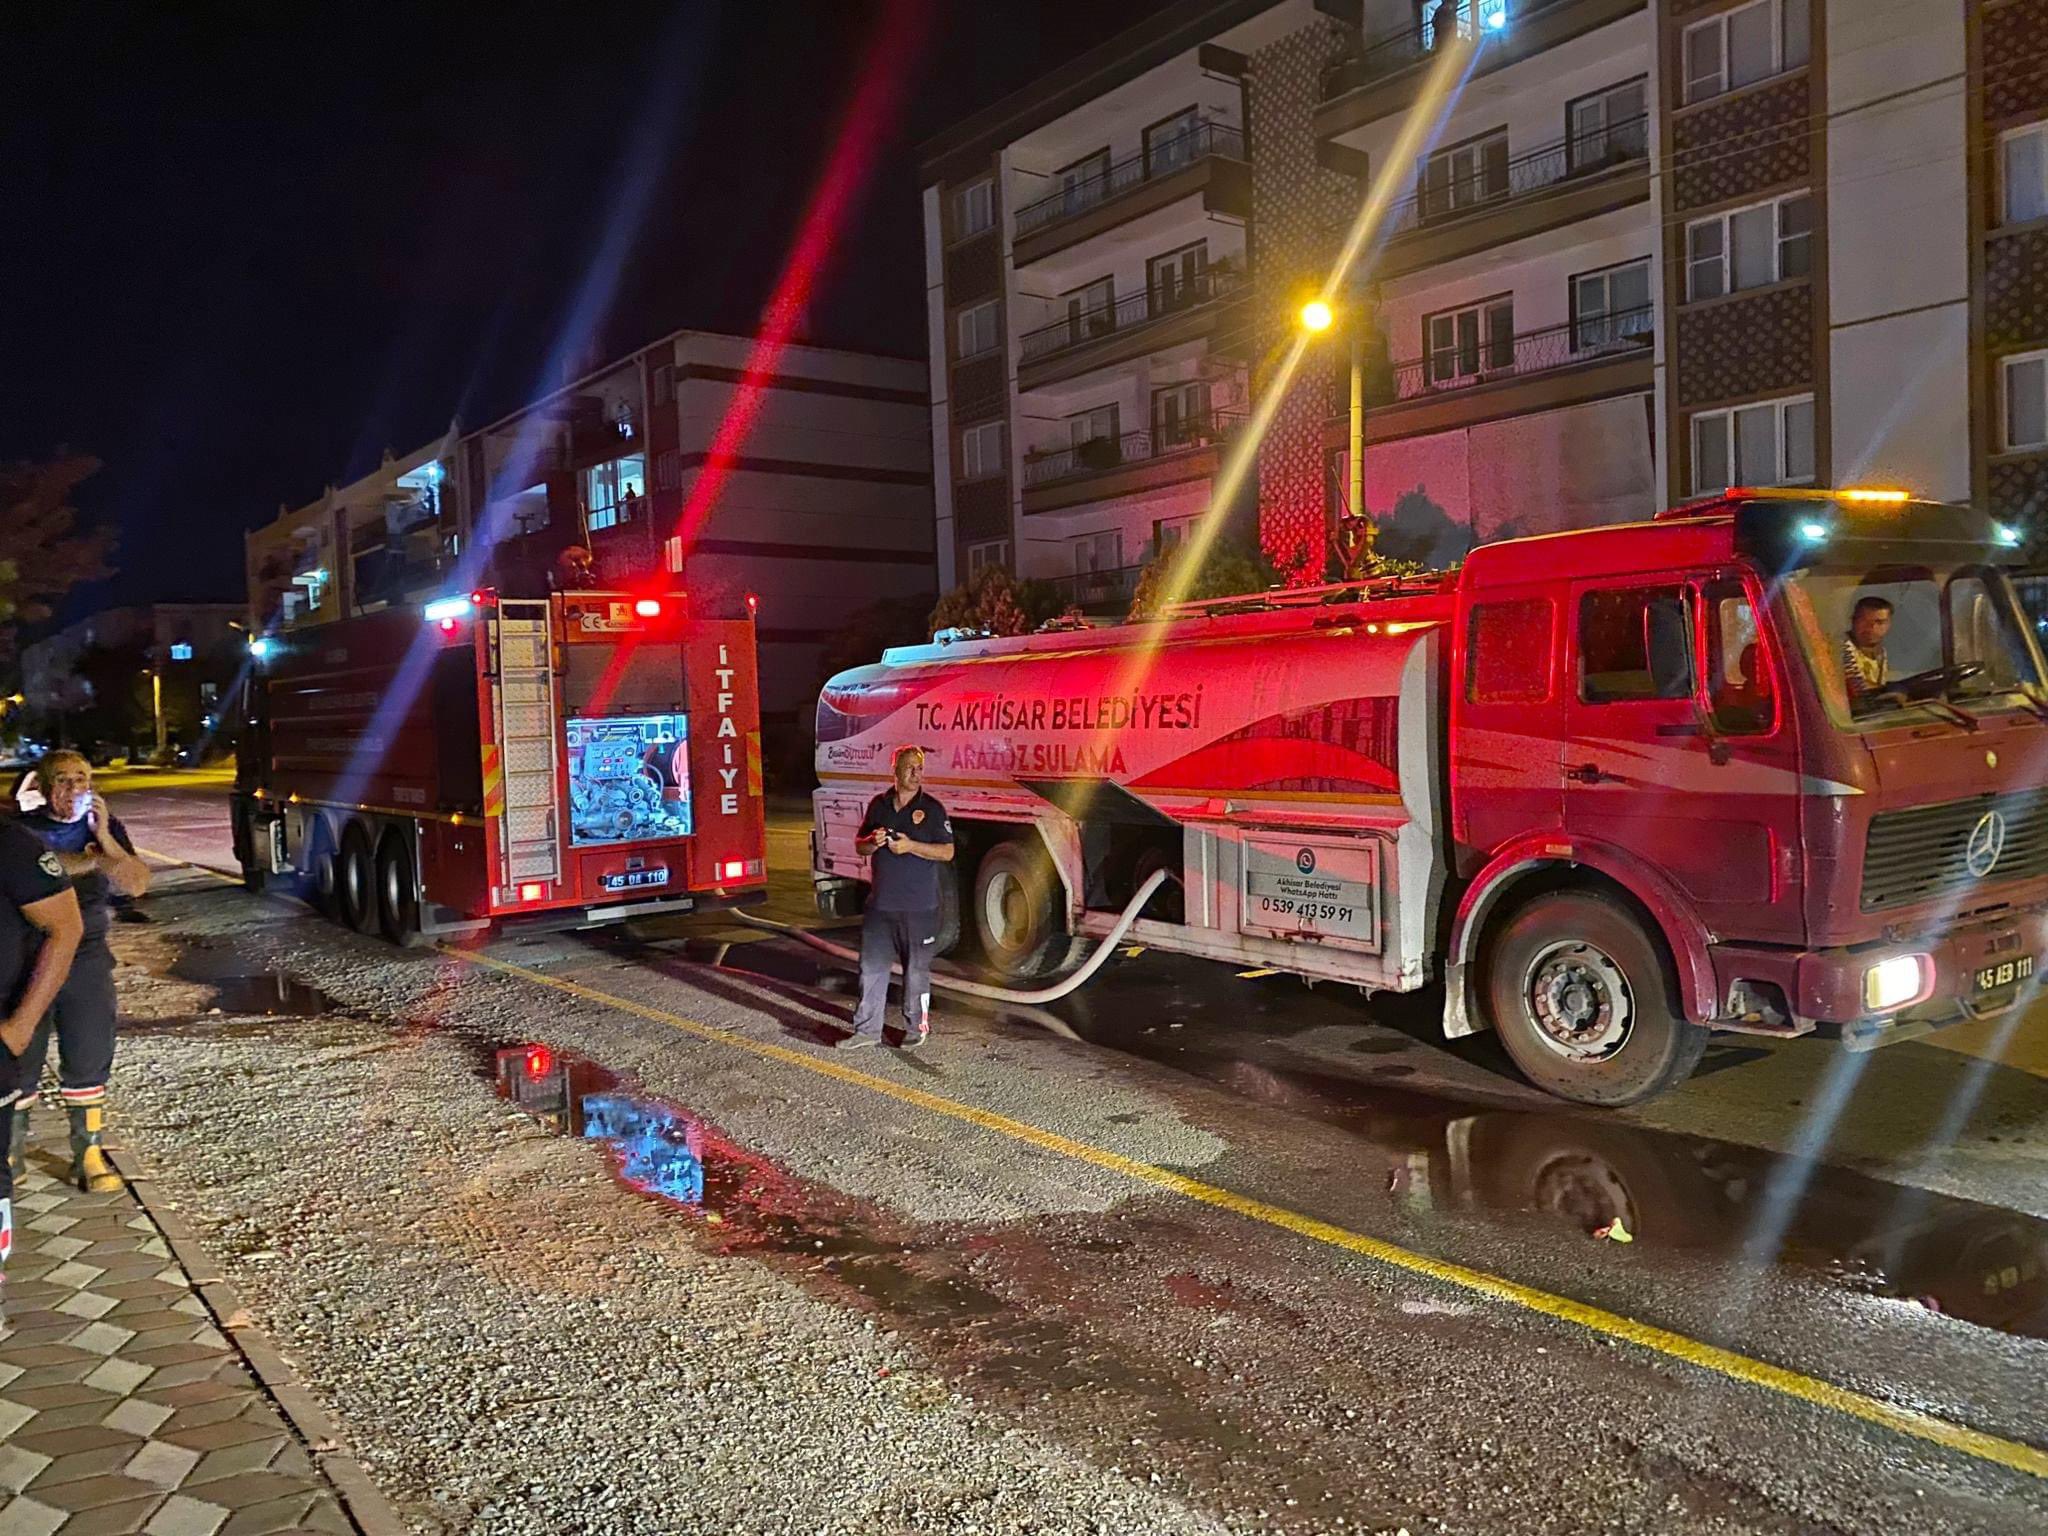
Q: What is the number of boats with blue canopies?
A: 0